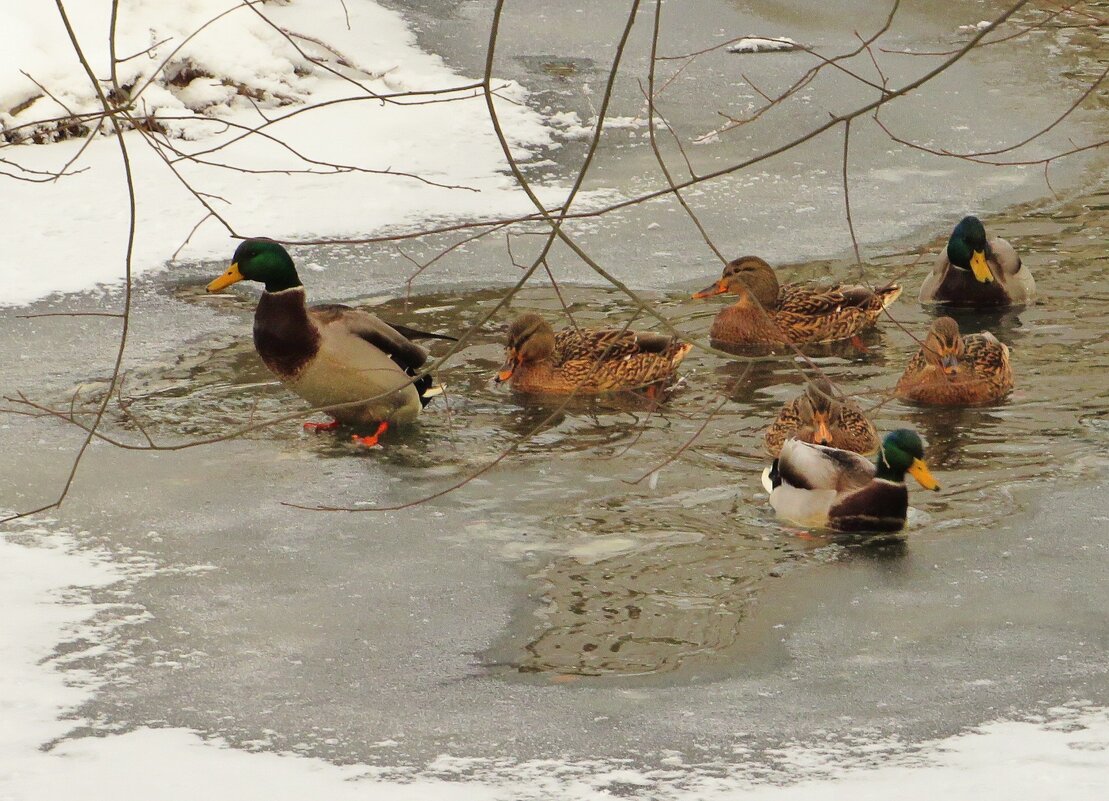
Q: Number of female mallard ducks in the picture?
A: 4